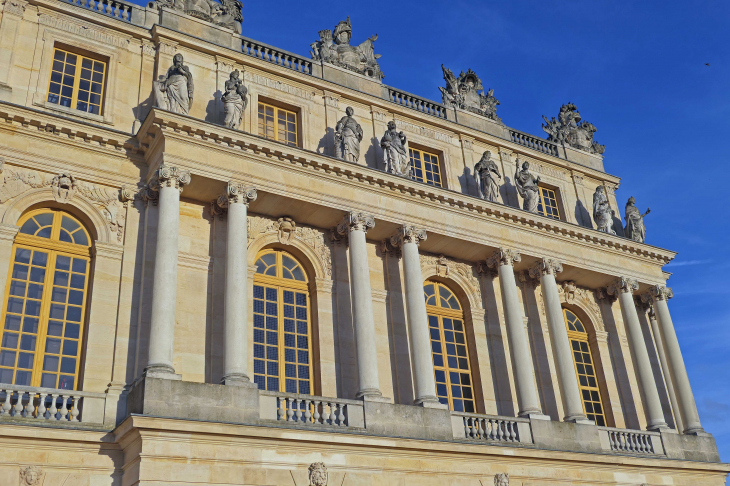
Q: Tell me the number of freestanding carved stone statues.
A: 8